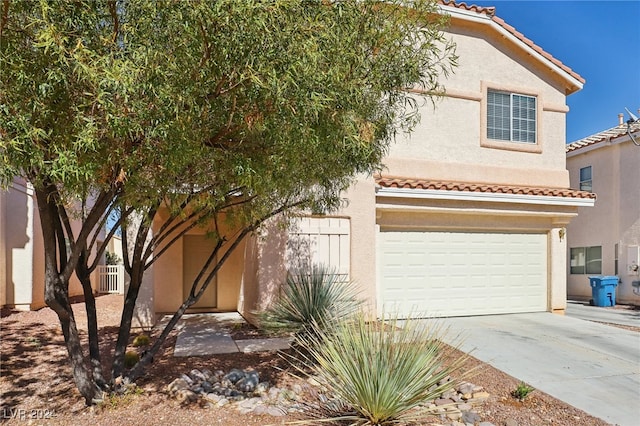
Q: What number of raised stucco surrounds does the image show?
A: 1